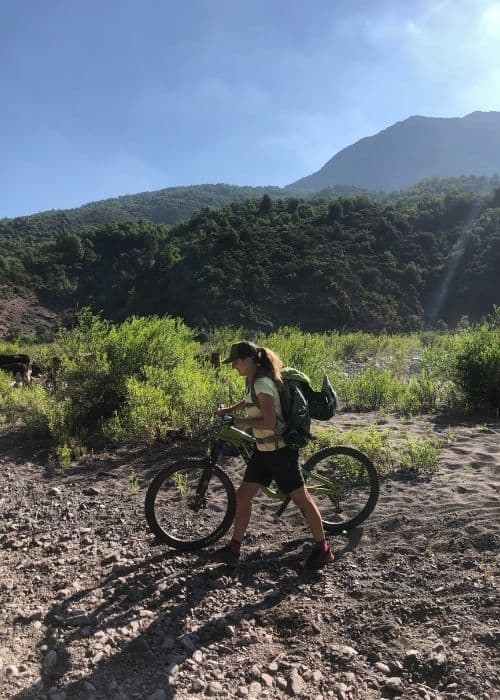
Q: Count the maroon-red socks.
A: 2